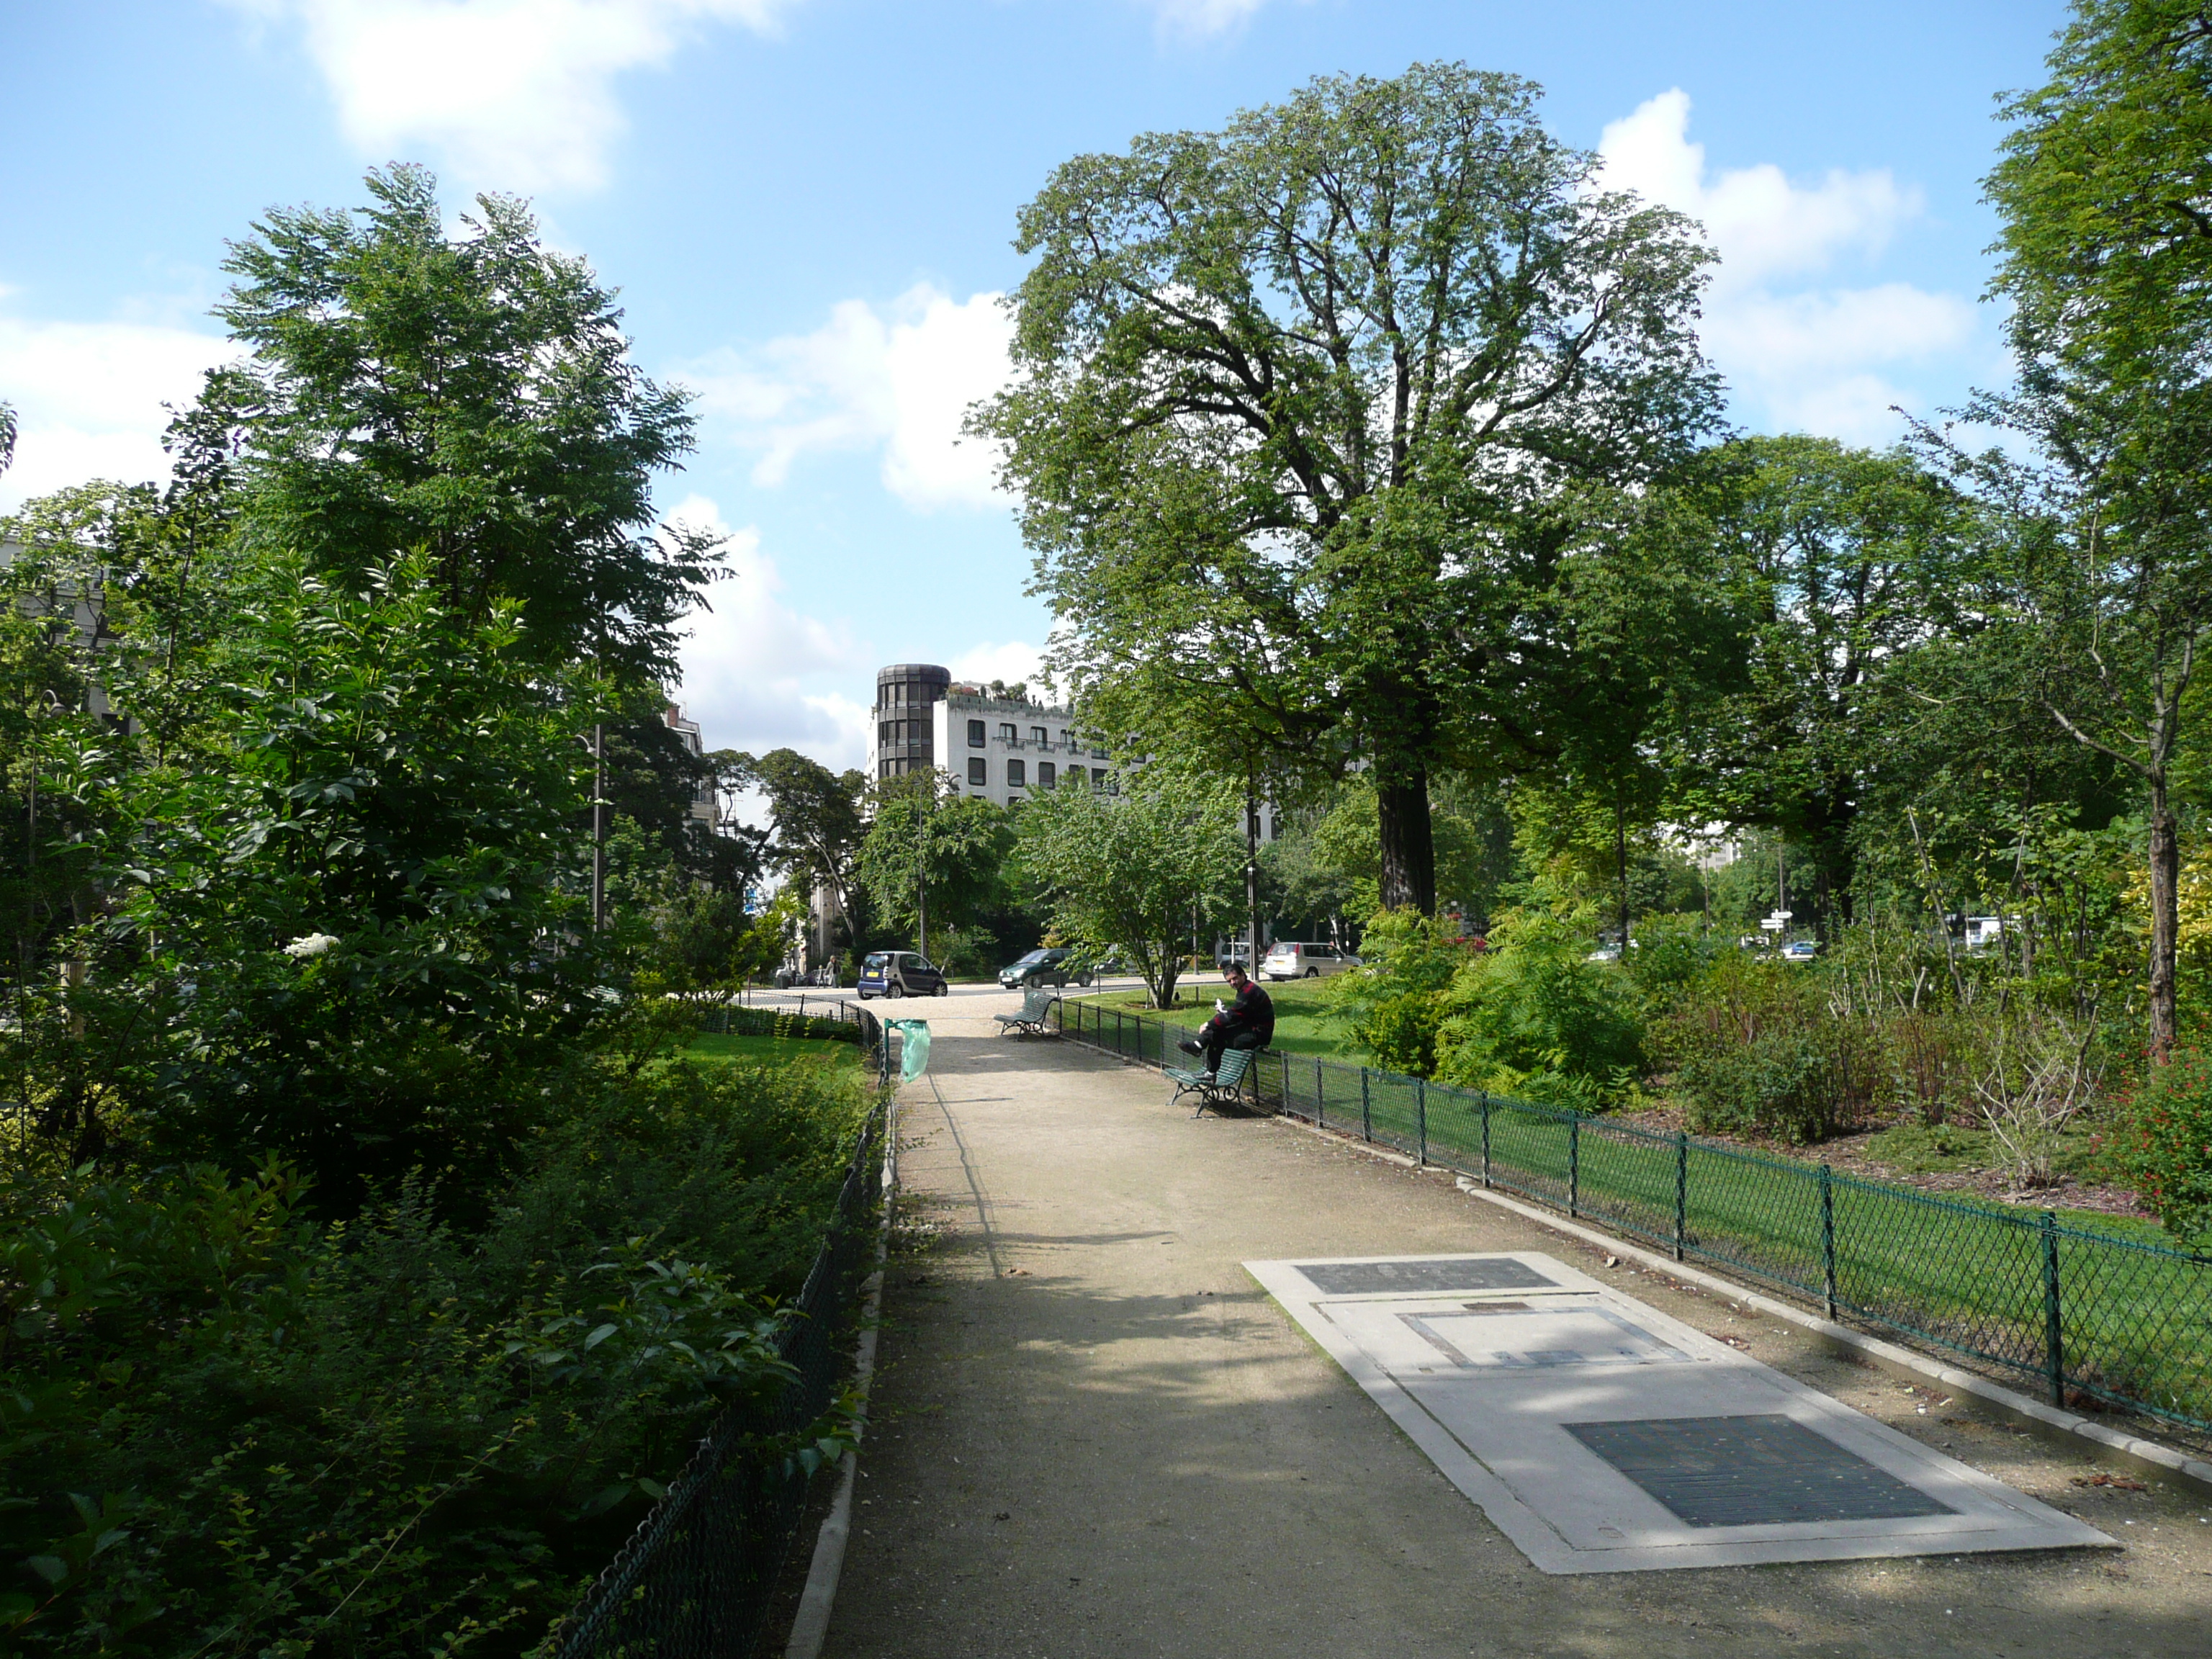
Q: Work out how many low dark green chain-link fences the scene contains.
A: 2